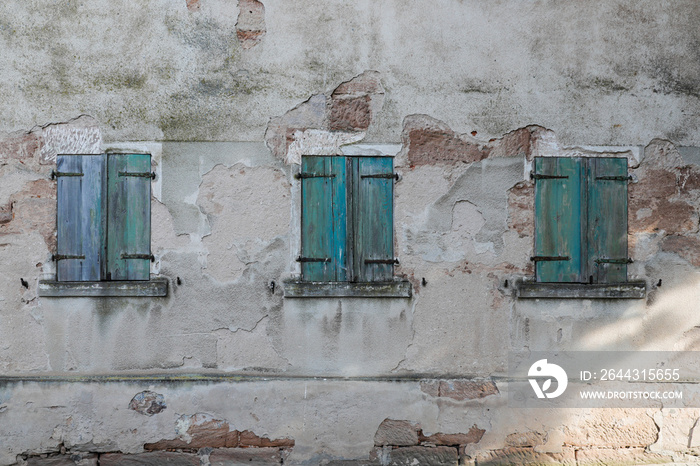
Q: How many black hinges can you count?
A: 12